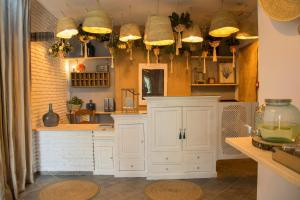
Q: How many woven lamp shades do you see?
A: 7